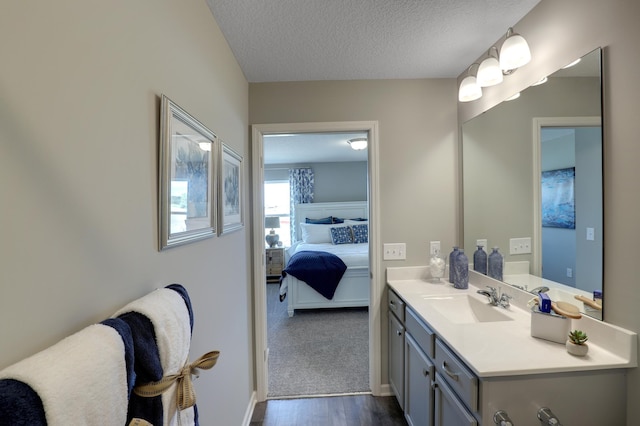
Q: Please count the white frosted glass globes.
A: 3